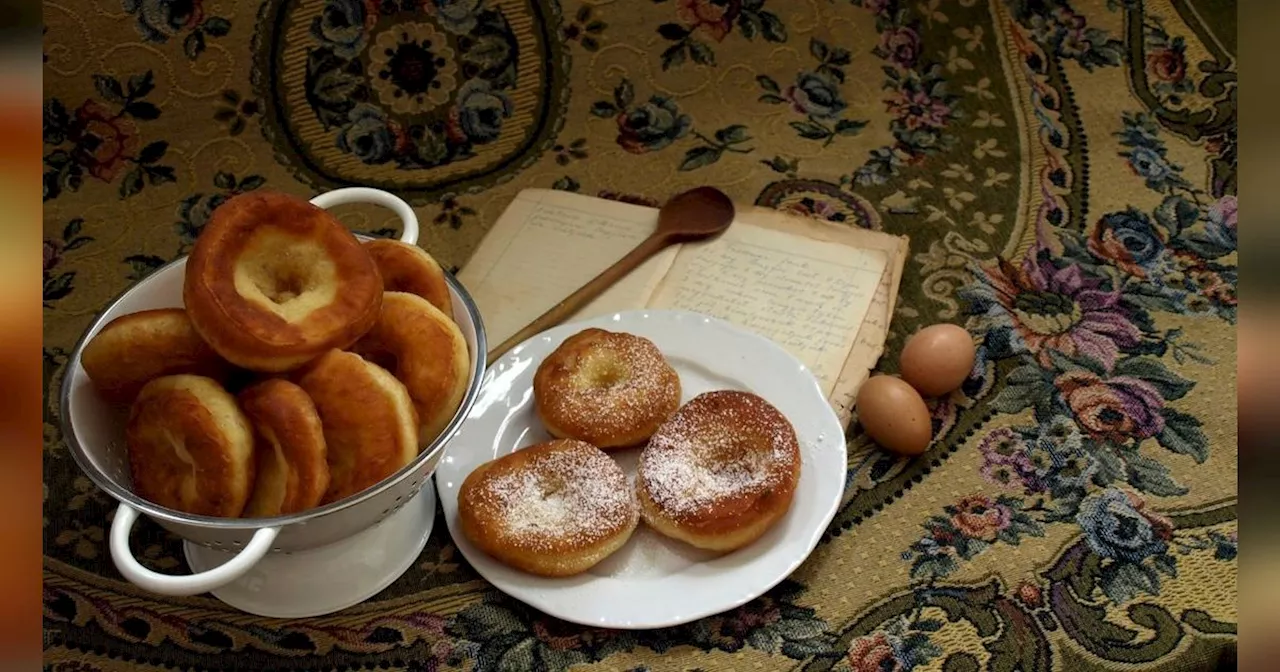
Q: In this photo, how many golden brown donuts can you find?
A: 10